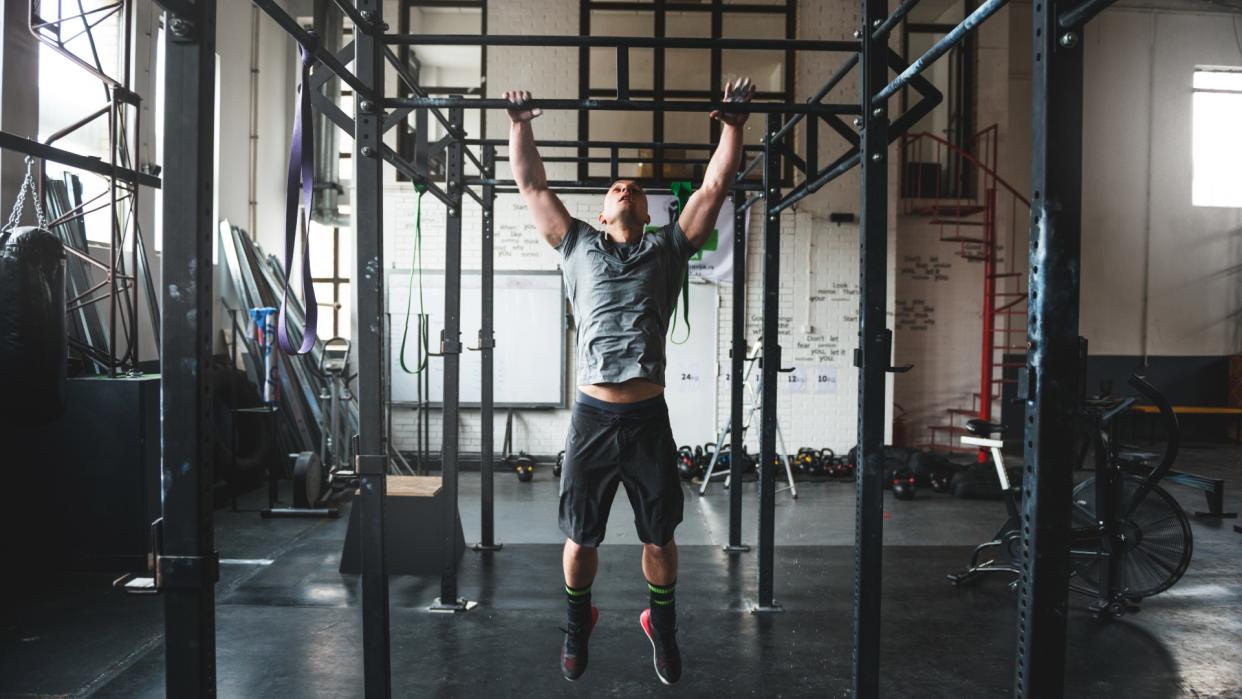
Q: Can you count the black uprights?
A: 8